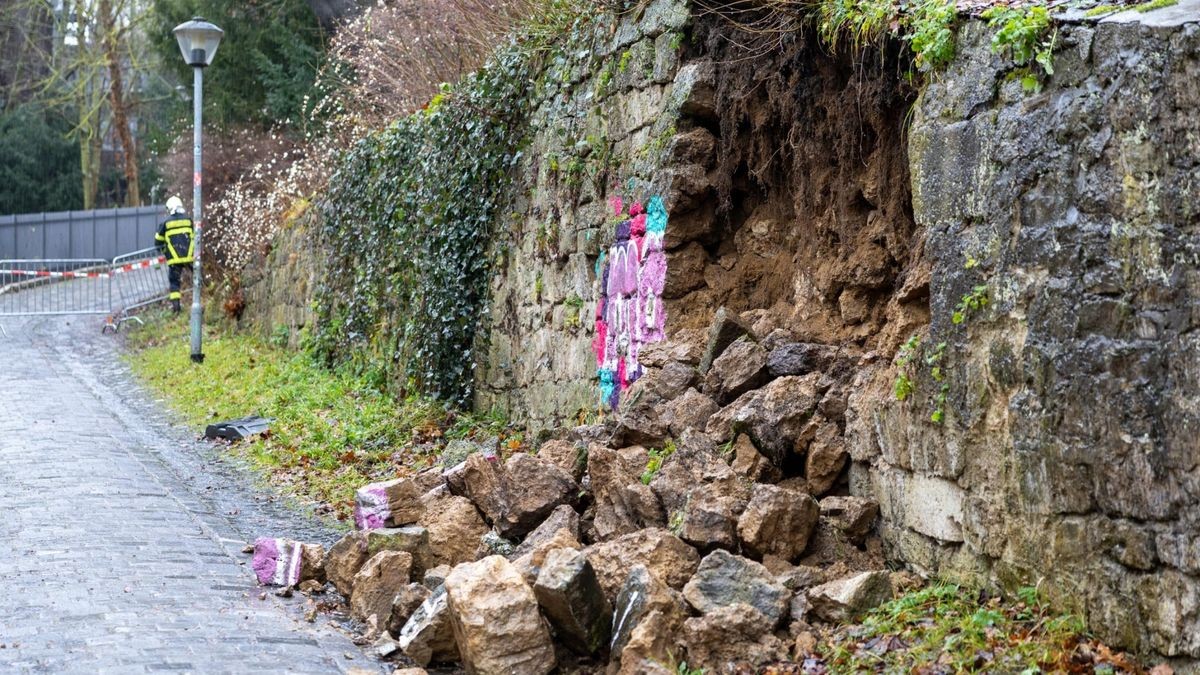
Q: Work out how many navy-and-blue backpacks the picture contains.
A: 0